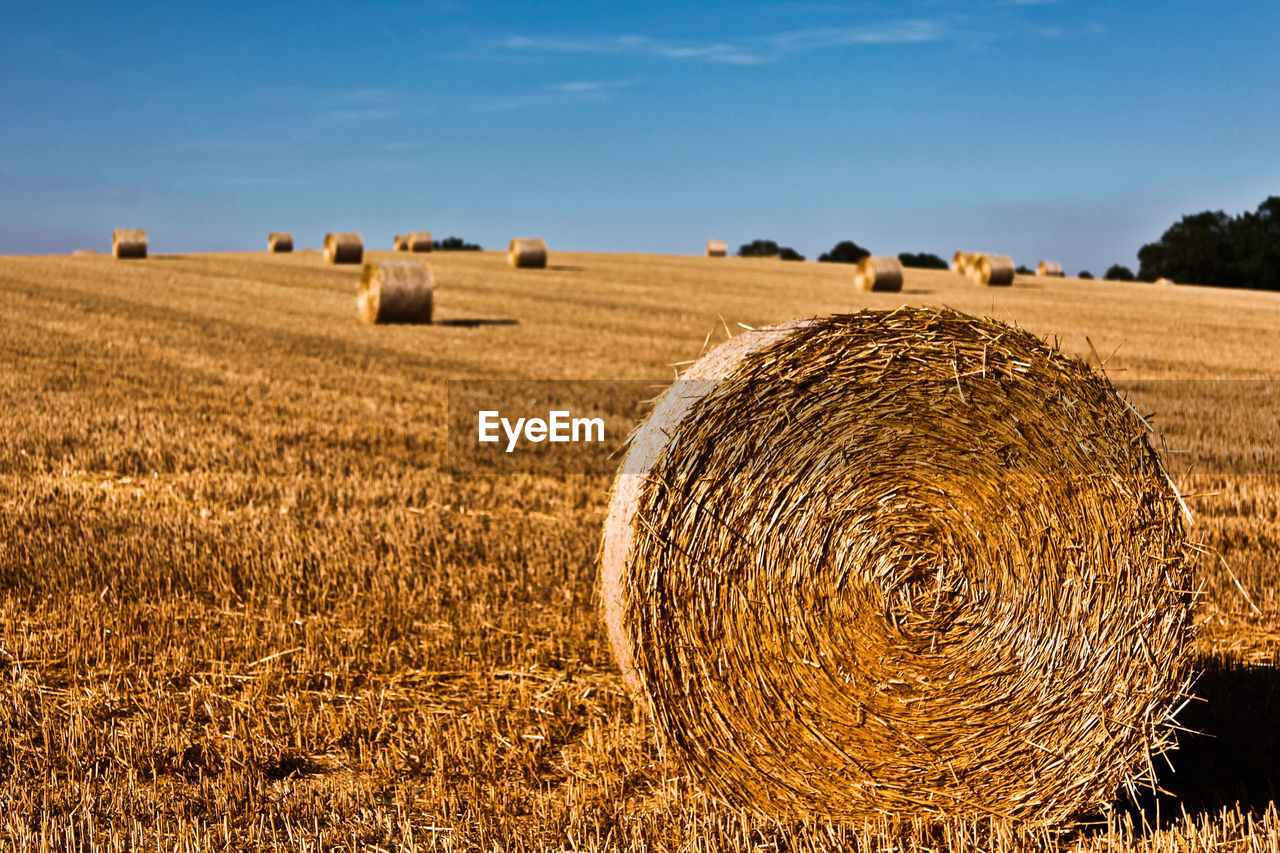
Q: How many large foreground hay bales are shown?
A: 1